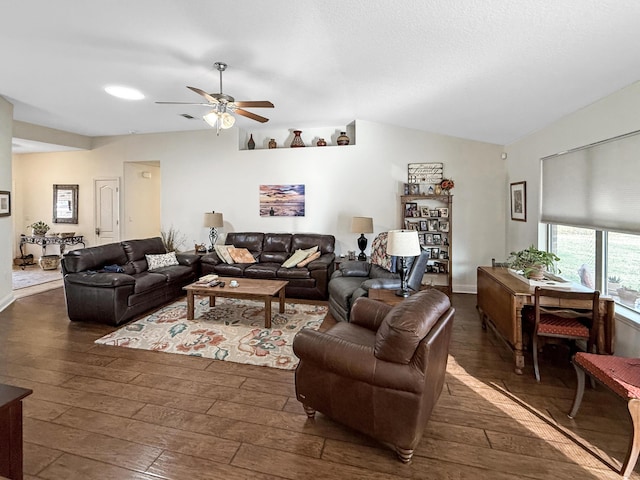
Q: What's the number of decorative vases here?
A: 5